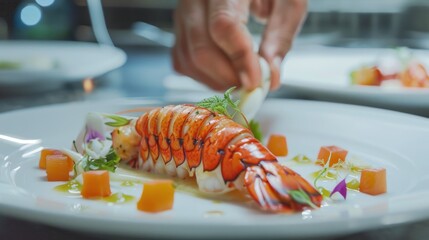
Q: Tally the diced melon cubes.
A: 7